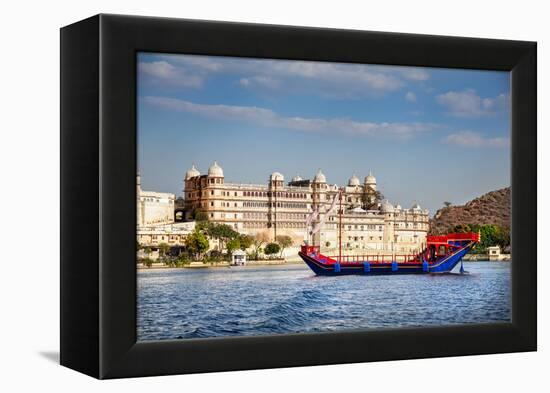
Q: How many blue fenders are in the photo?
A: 4